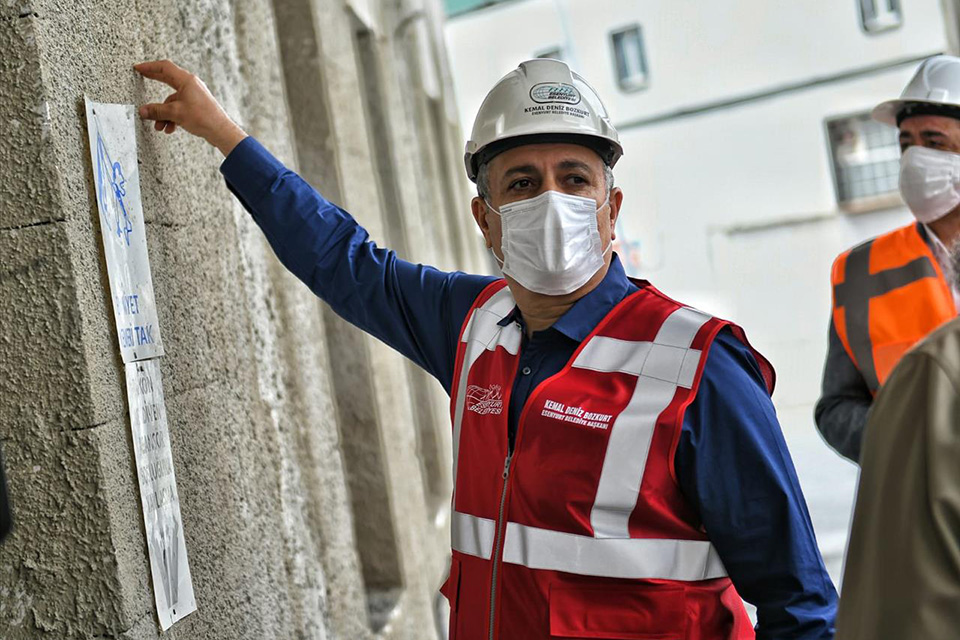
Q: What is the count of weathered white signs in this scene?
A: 2